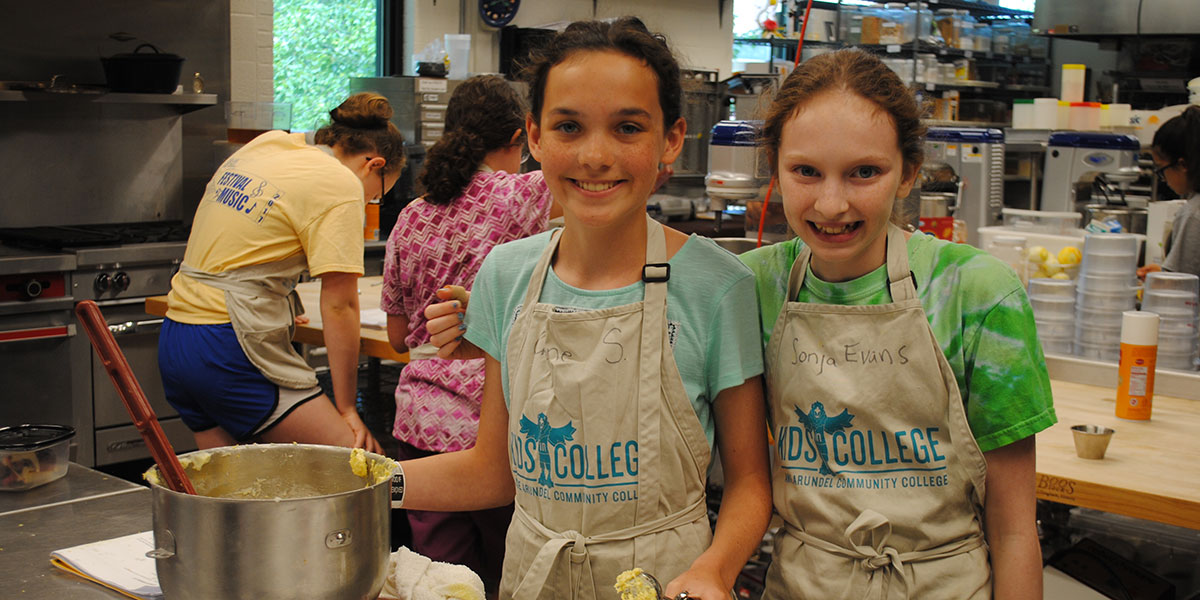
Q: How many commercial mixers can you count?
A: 3